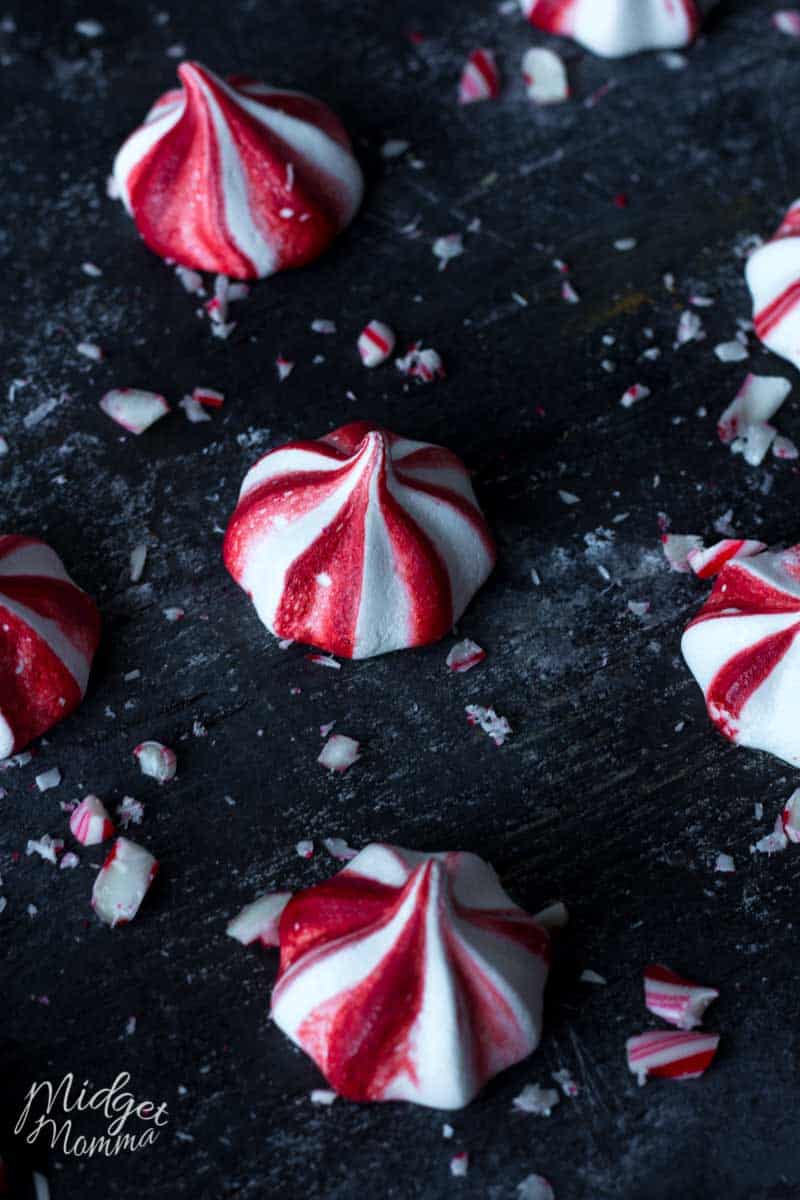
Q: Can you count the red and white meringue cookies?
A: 7